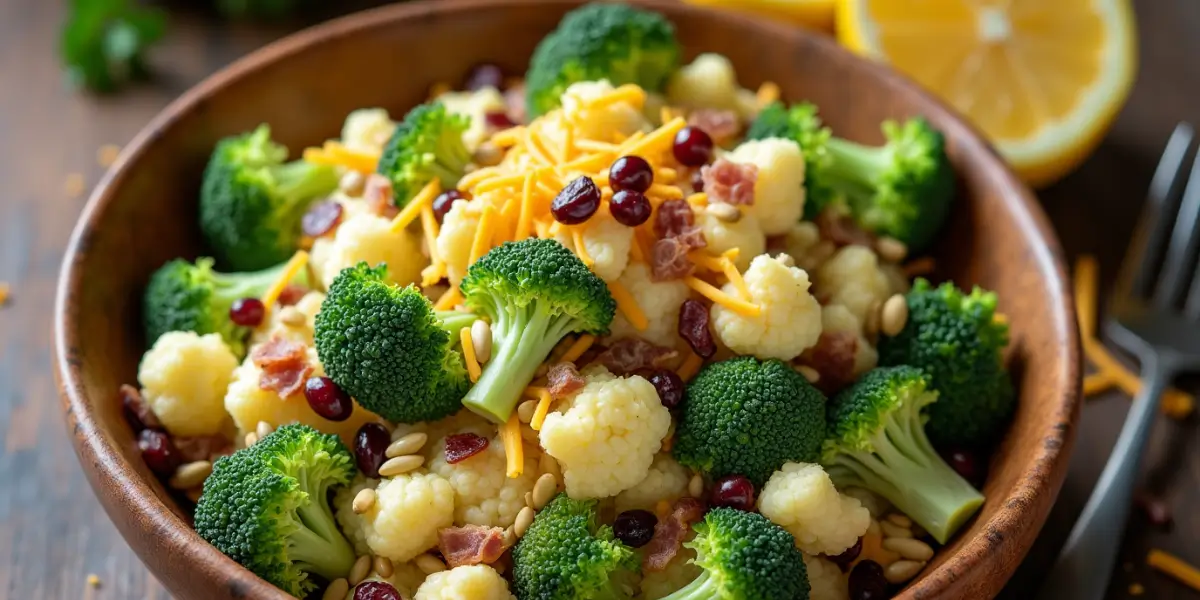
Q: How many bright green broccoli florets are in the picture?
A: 14